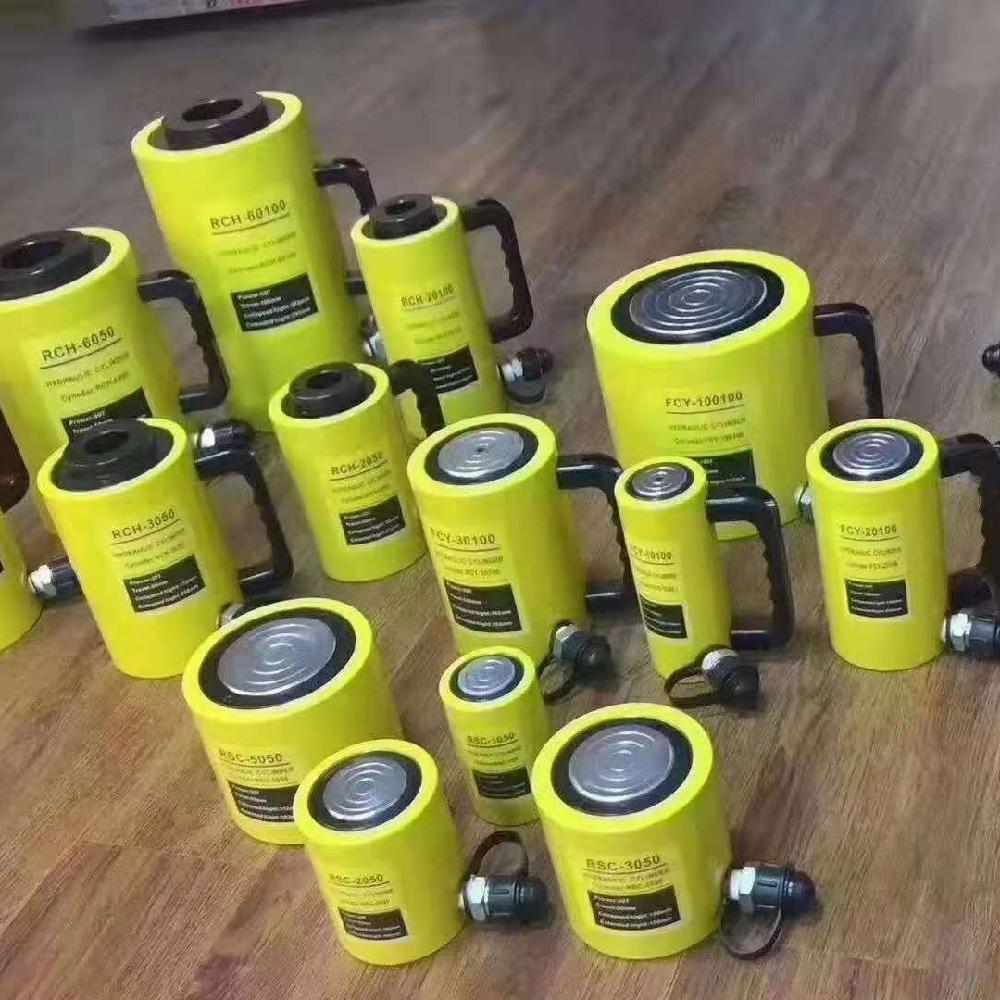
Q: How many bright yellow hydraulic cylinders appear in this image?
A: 14